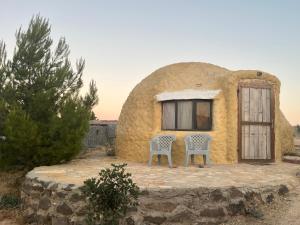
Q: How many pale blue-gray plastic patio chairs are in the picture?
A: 2